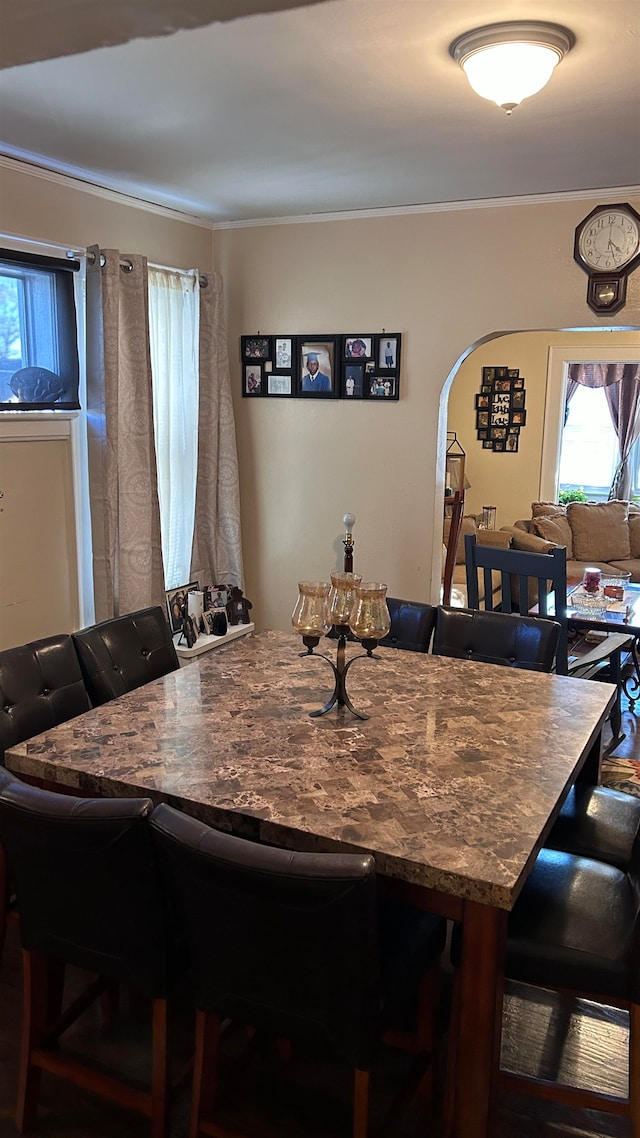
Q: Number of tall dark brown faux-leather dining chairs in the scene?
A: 8